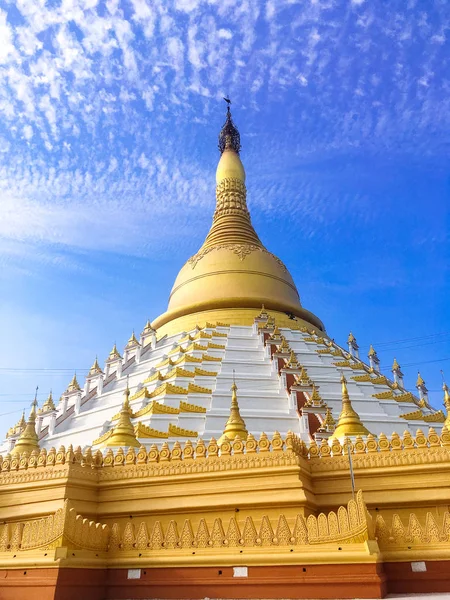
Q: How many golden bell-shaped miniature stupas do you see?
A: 5